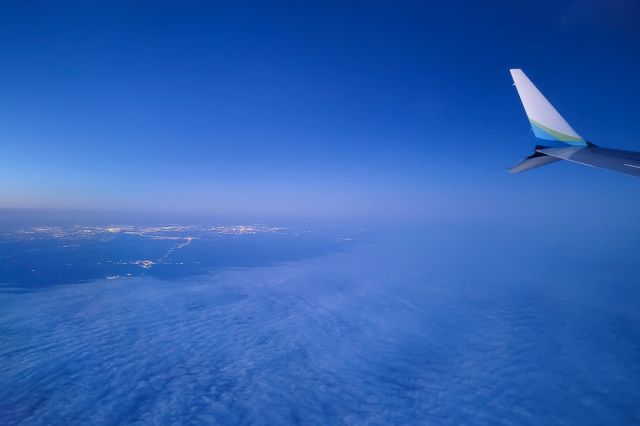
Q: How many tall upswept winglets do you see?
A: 1